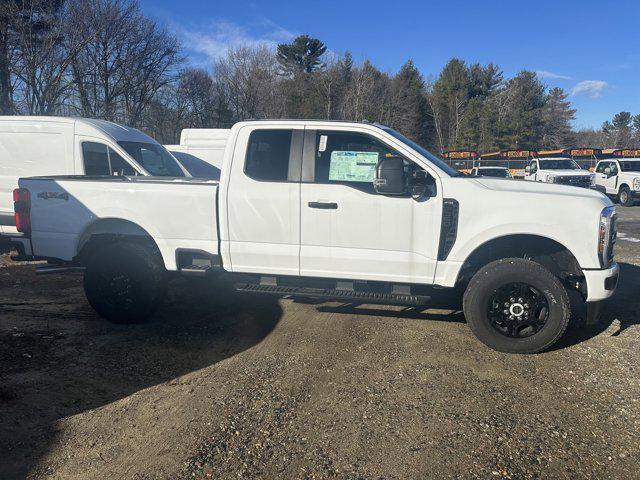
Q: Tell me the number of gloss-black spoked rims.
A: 2